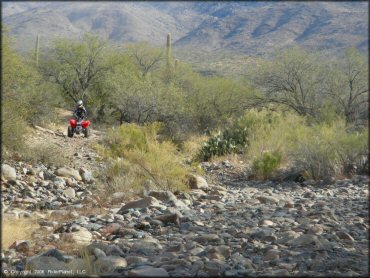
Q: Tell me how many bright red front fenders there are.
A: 2